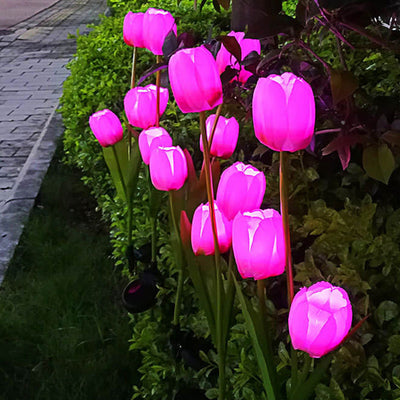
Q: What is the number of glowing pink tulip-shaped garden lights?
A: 14